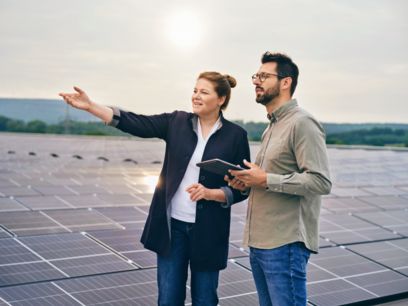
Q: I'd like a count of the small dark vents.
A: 7